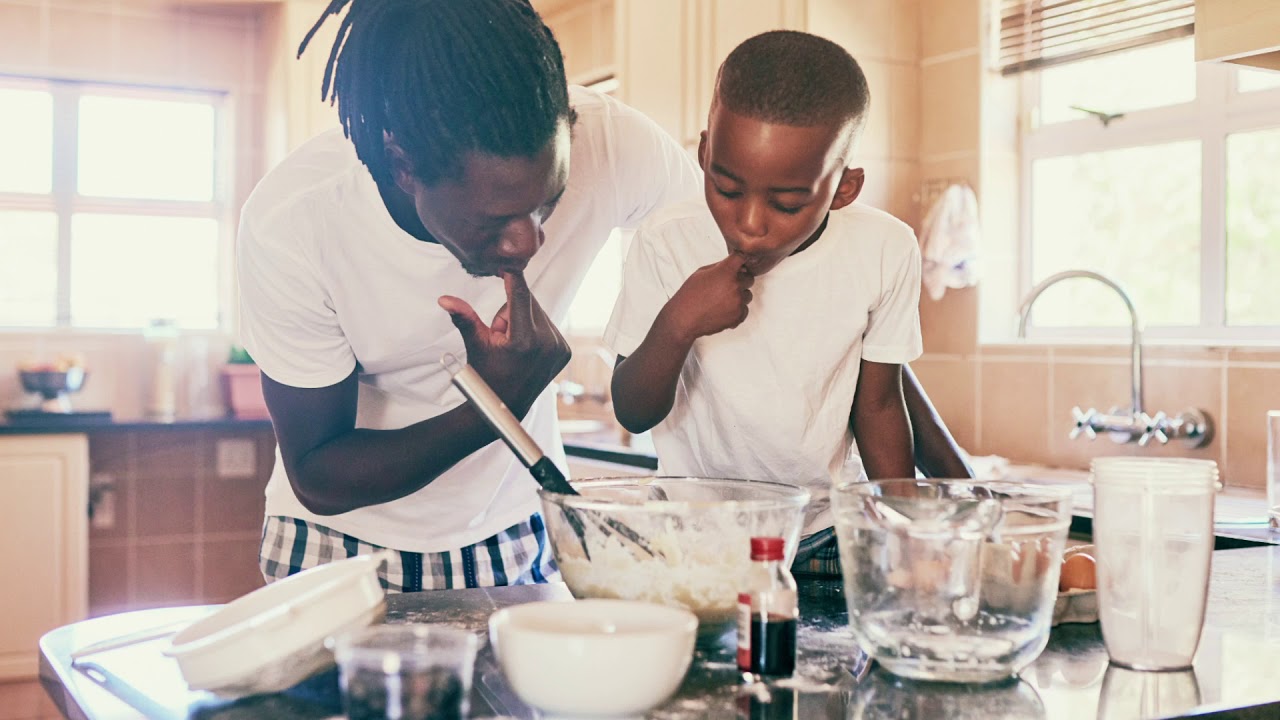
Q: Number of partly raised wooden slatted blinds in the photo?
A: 1